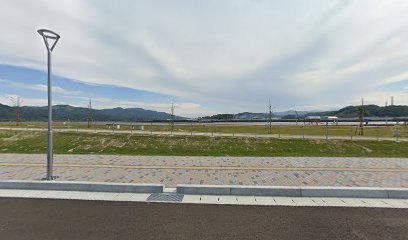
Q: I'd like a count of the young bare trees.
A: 5